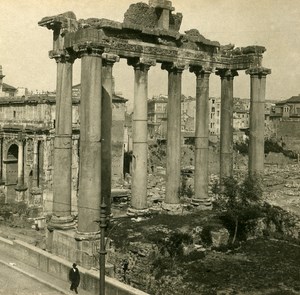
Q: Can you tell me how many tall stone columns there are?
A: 8